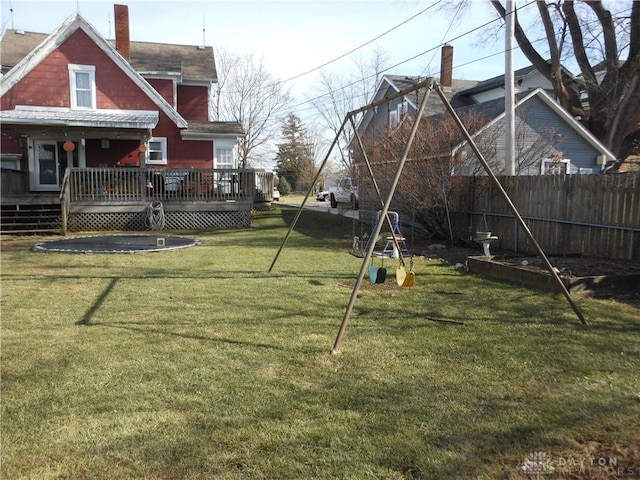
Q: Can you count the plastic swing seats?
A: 2